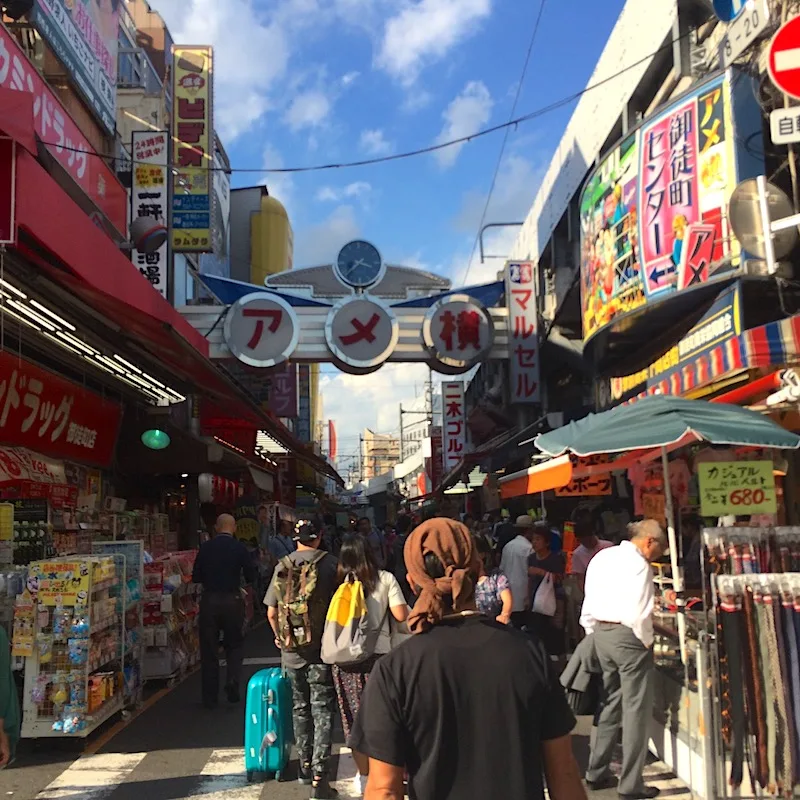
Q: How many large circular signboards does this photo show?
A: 3